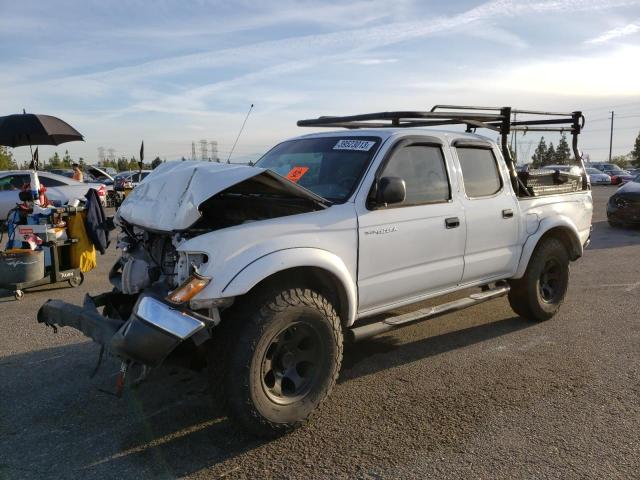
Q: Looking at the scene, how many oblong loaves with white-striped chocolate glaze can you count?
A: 0